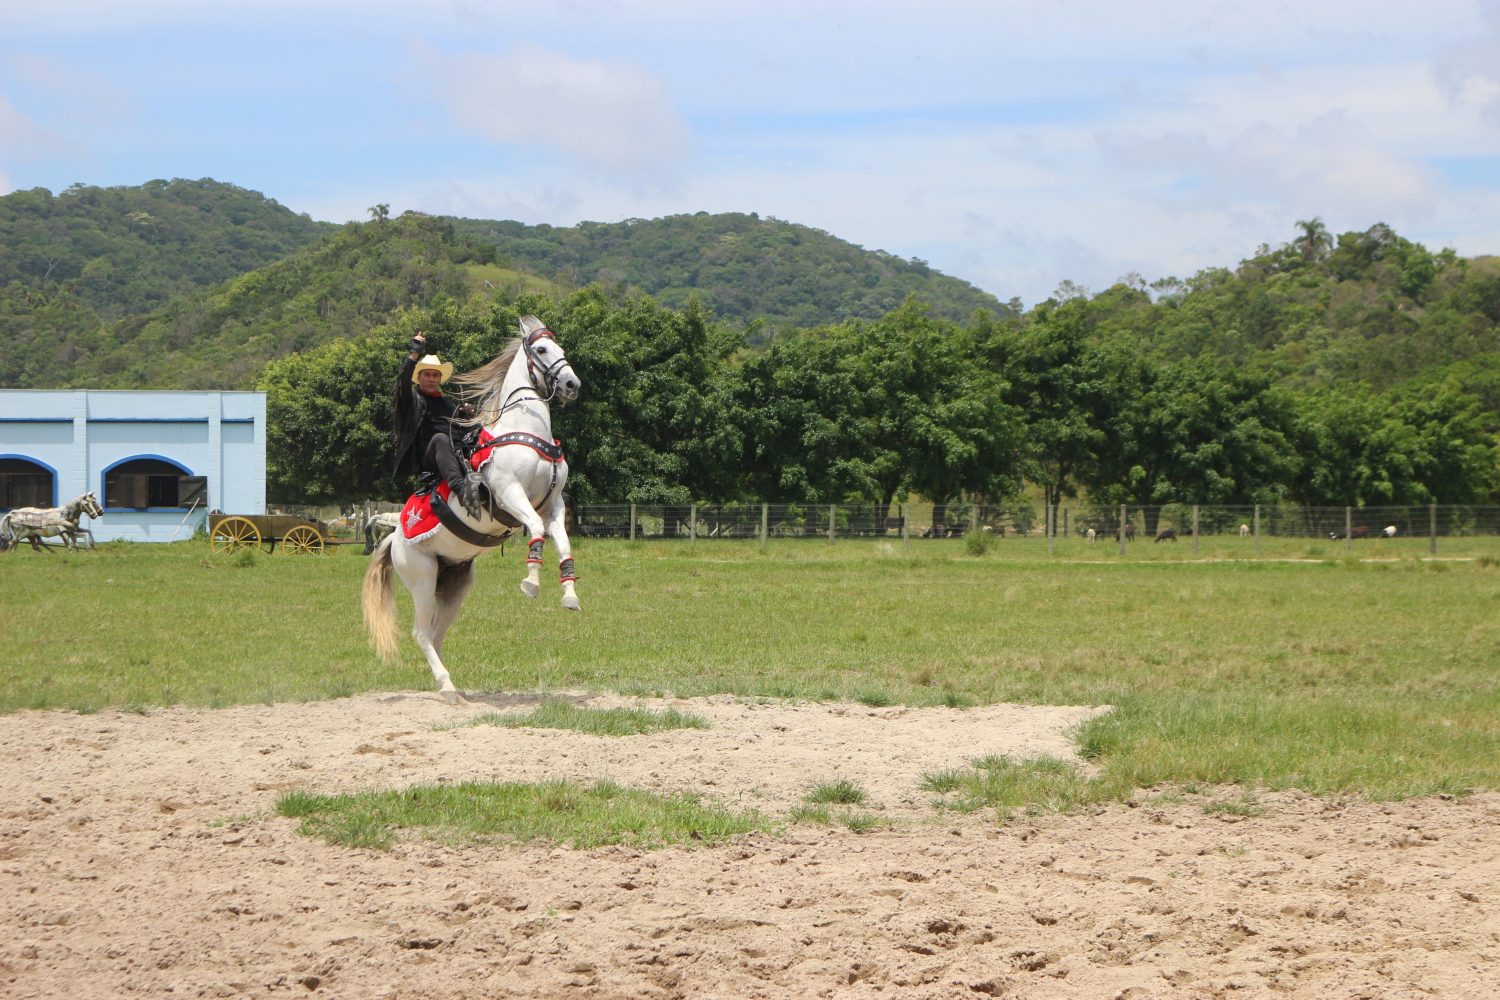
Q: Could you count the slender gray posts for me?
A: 12